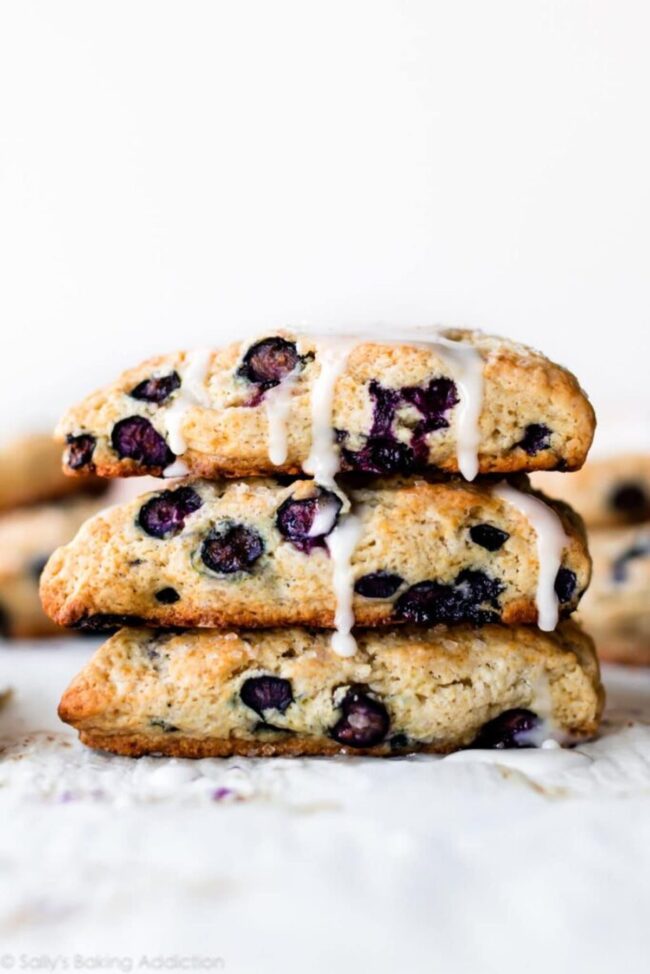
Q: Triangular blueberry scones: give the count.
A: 3